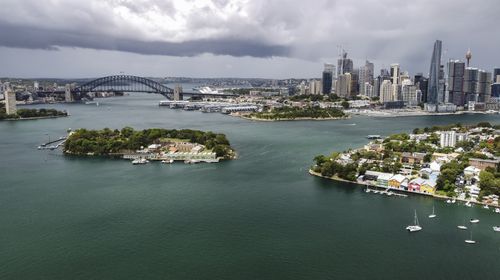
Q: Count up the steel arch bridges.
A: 1